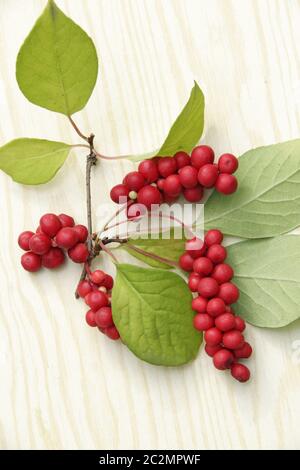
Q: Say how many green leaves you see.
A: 7